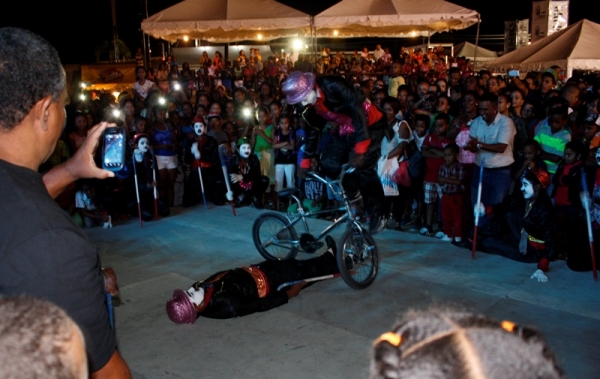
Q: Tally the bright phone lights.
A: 6